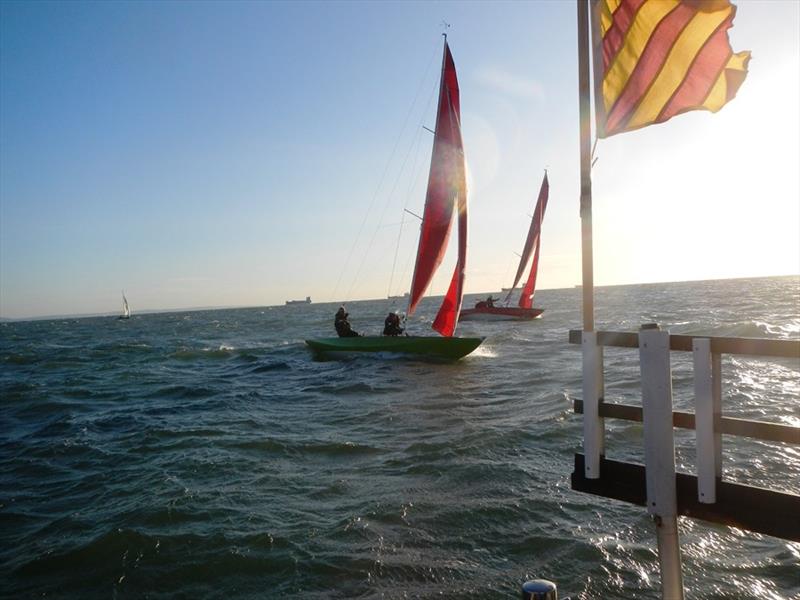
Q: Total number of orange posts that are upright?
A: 0